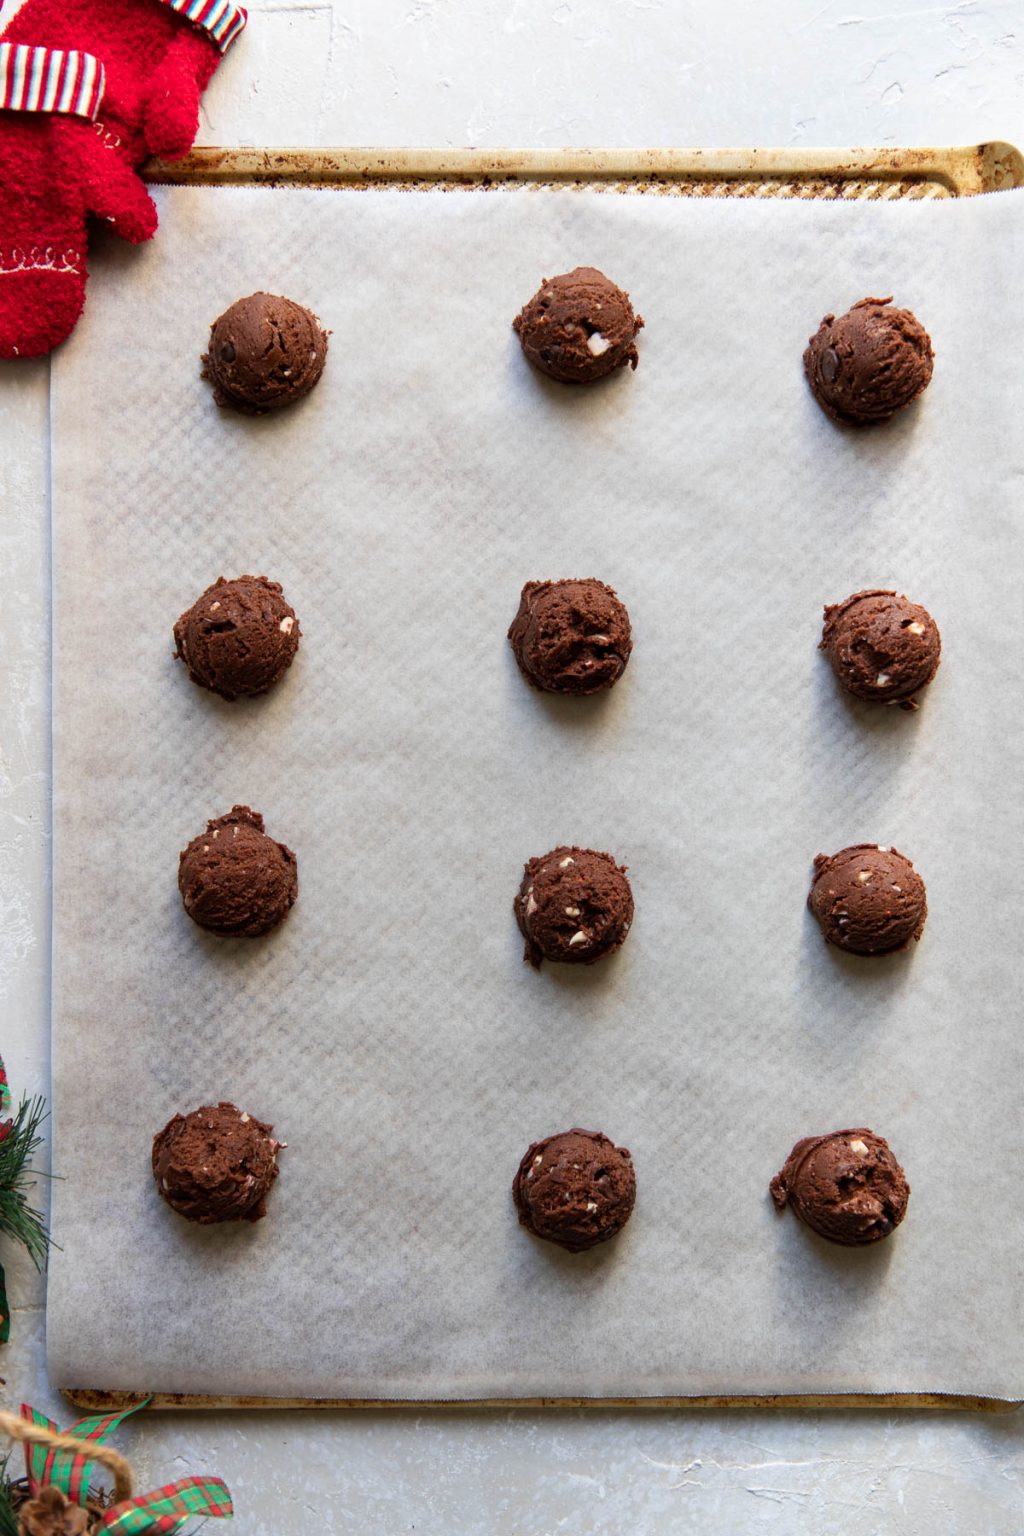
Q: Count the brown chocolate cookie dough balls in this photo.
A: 12